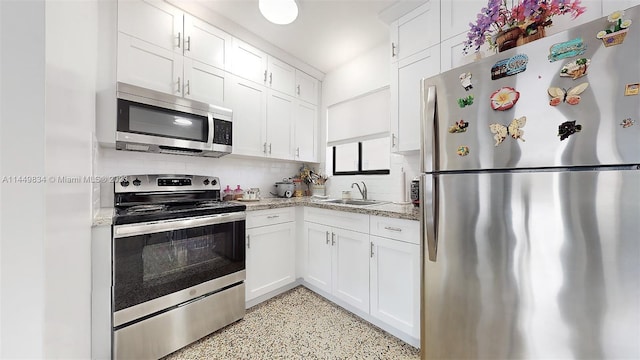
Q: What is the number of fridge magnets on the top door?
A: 14